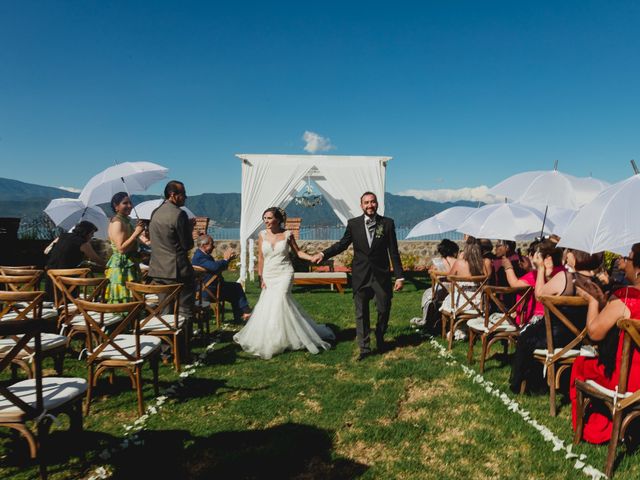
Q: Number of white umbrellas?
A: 8